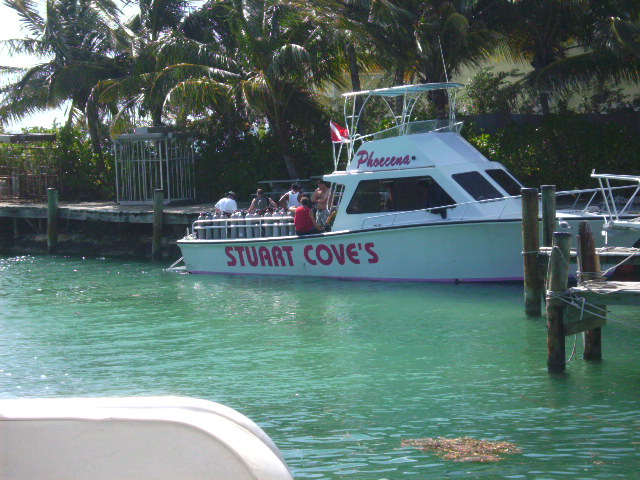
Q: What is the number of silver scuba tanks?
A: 12